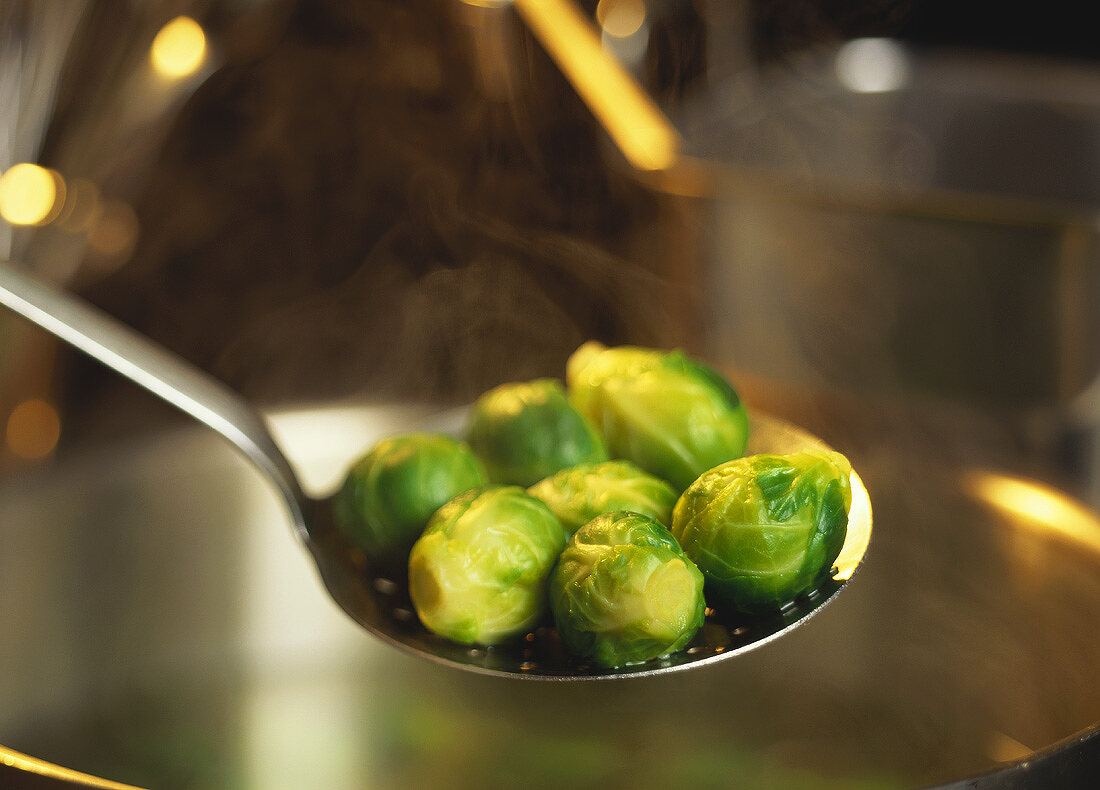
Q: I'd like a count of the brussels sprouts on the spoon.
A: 7